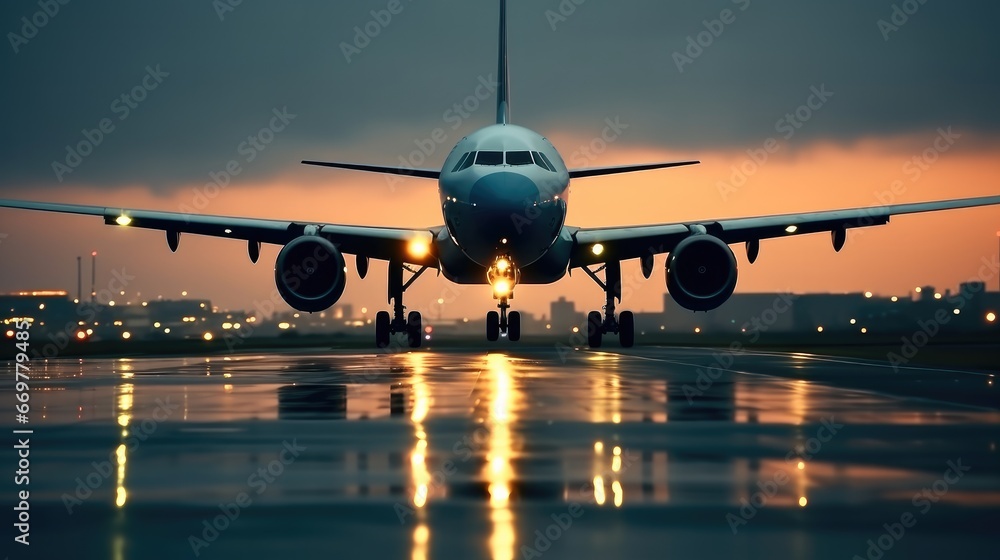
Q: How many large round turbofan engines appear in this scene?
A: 2